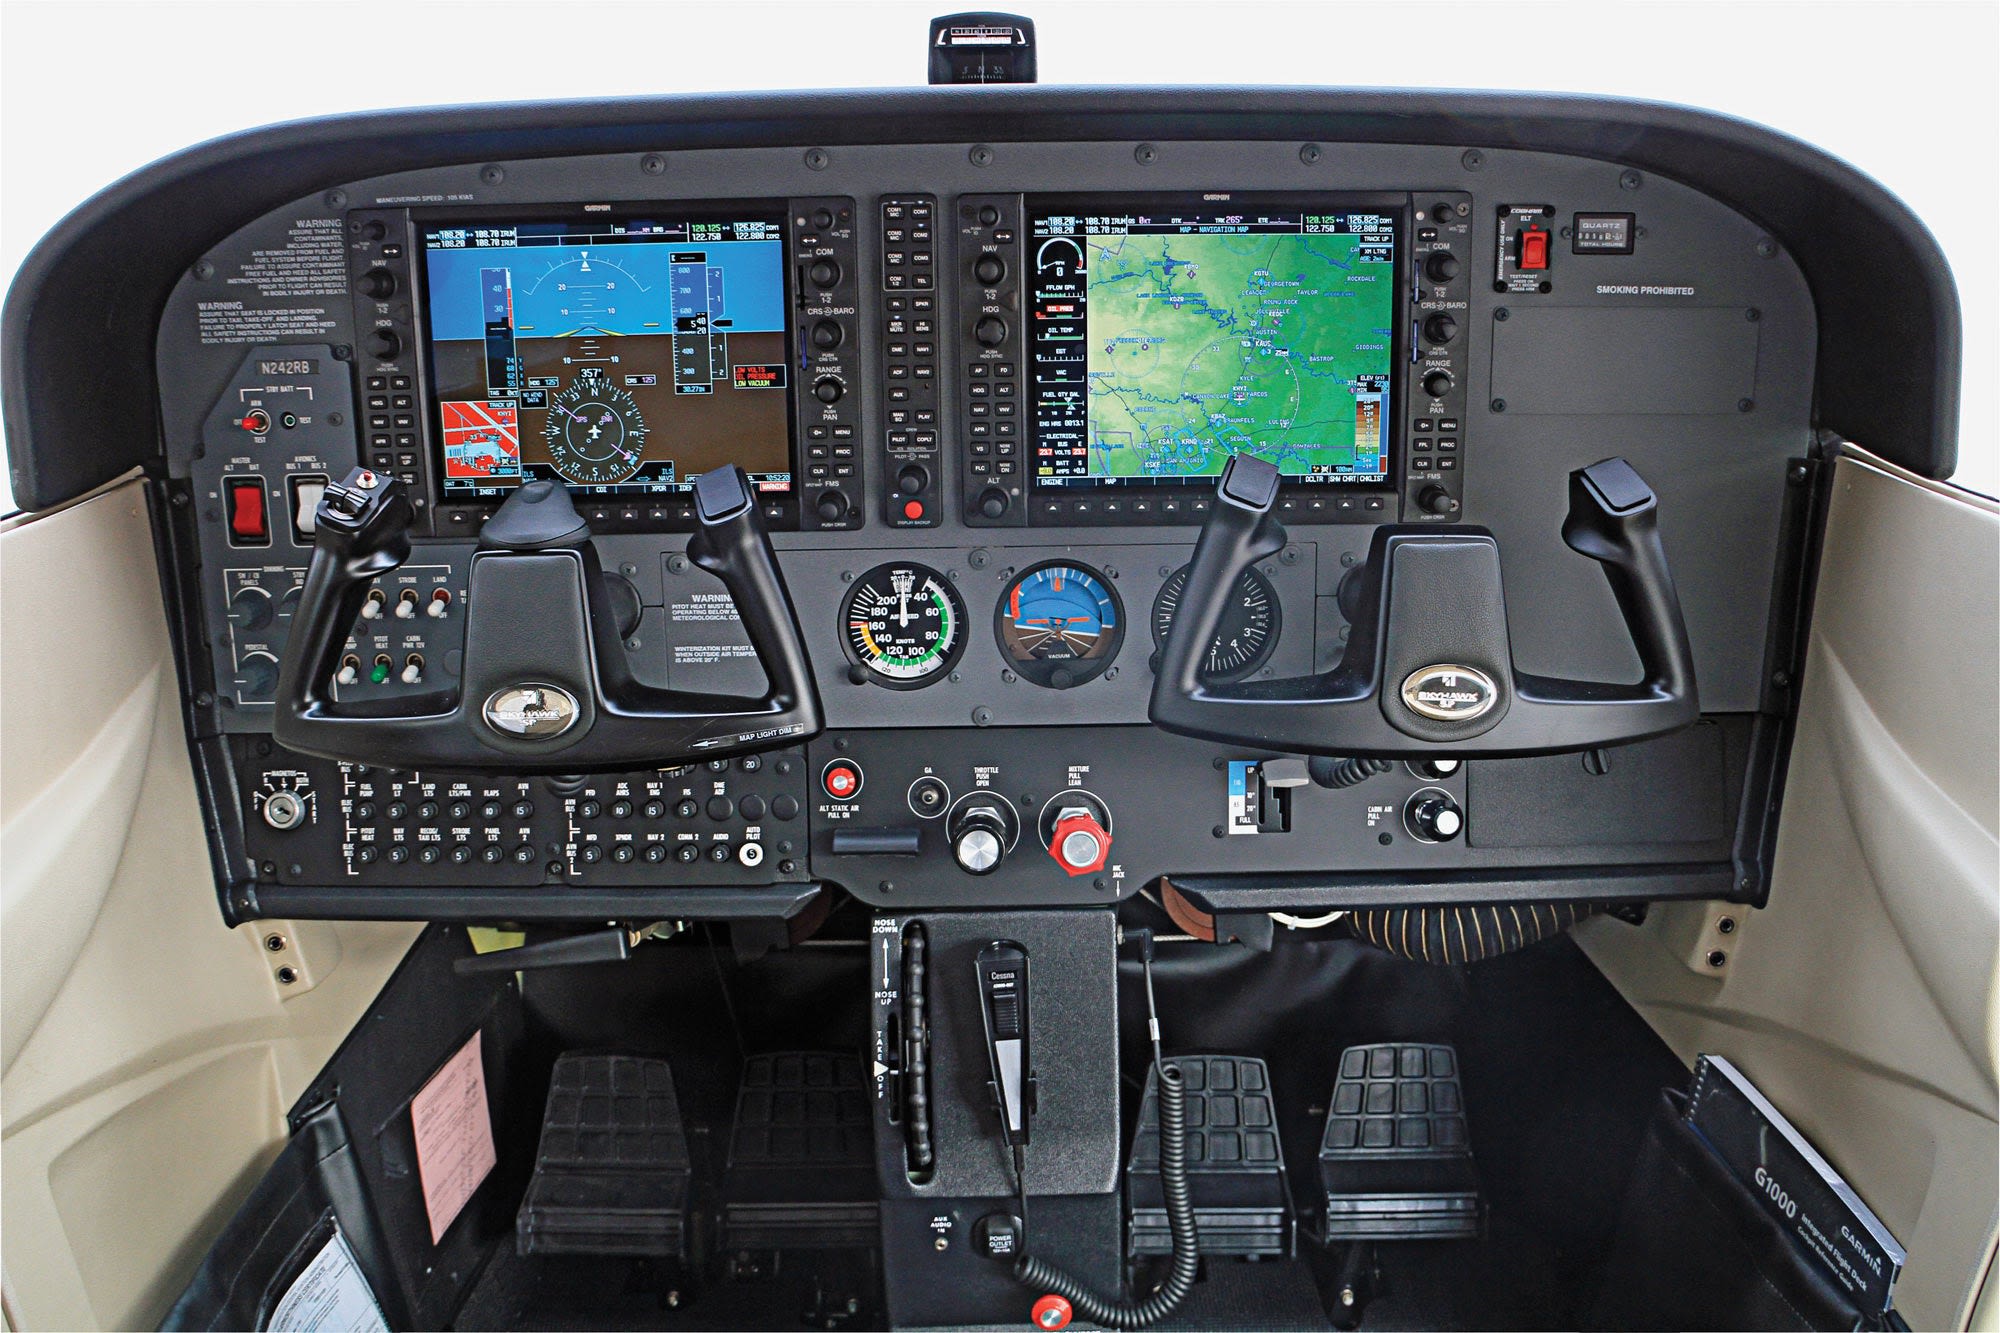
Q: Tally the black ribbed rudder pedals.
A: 4